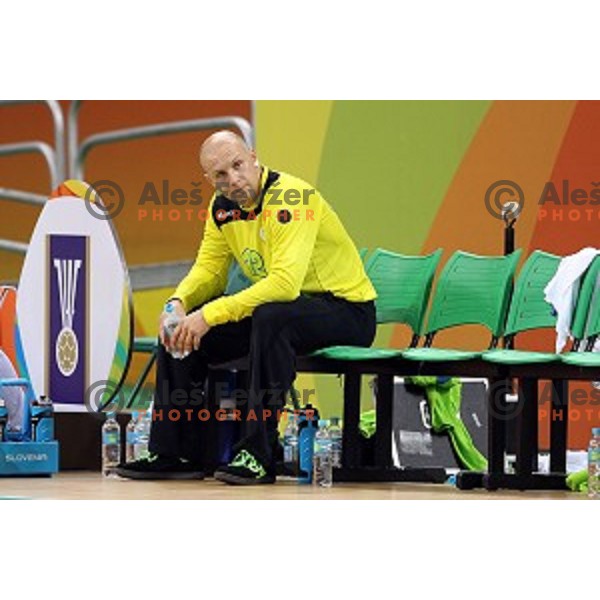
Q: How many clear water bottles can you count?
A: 8